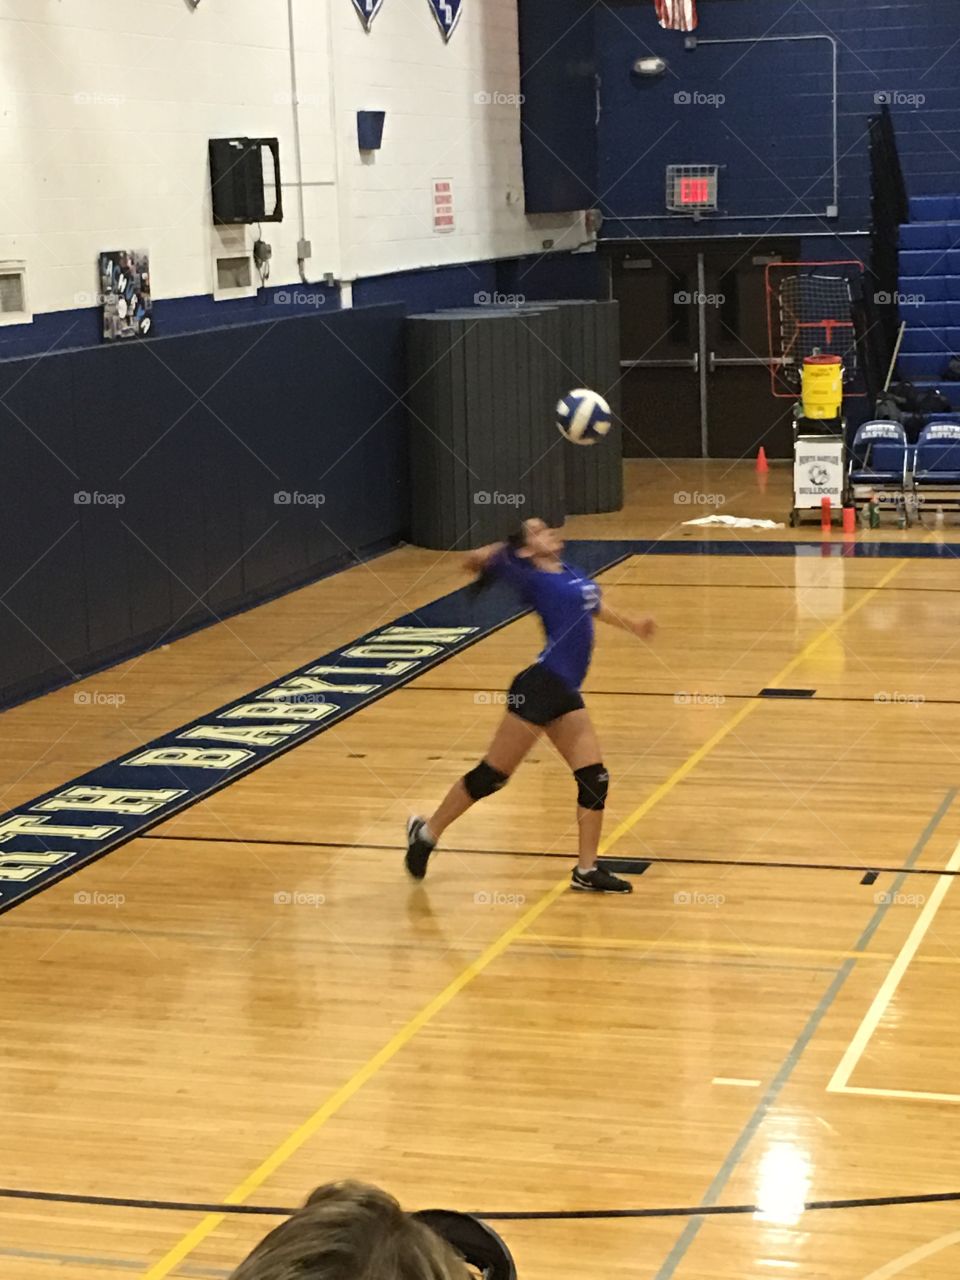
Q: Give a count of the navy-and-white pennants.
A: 2